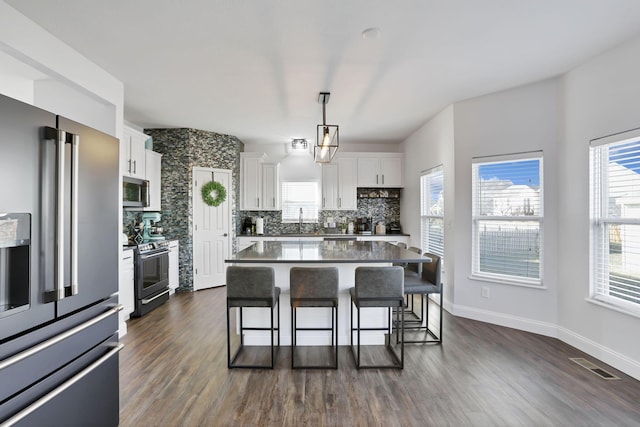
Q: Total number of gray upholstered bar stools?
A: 6